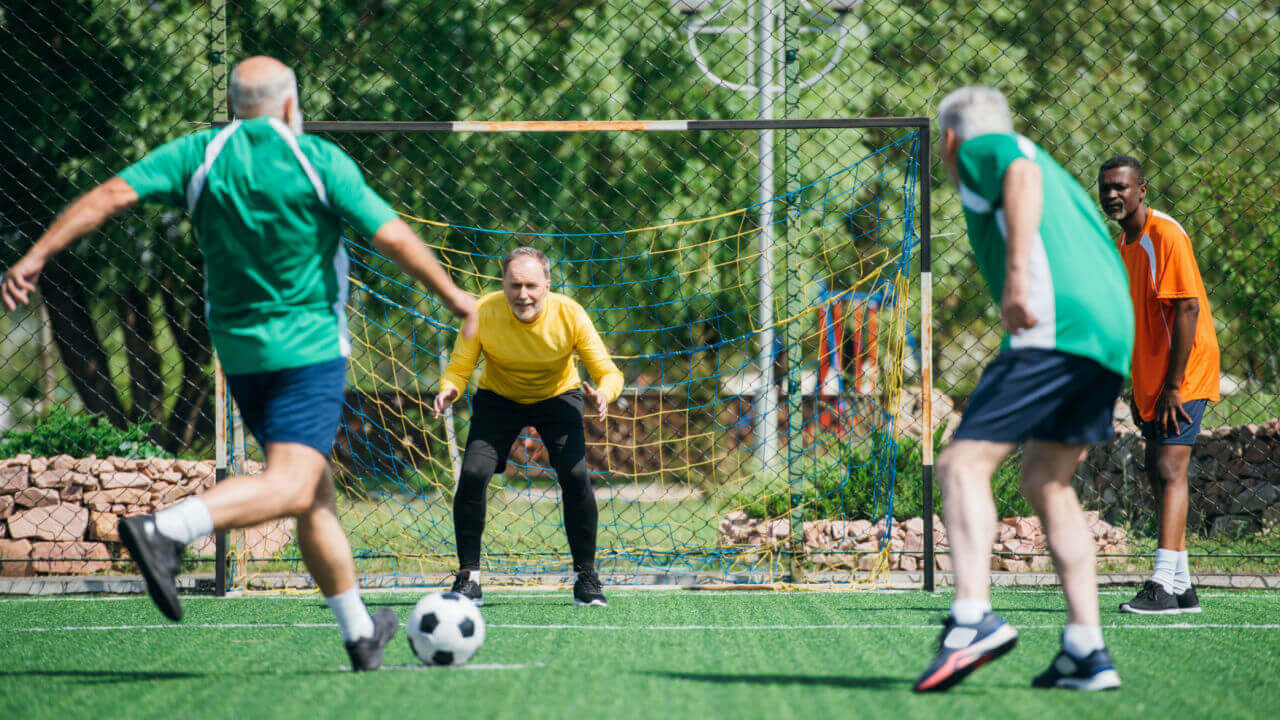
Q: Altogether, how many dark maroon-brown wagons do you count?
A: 0